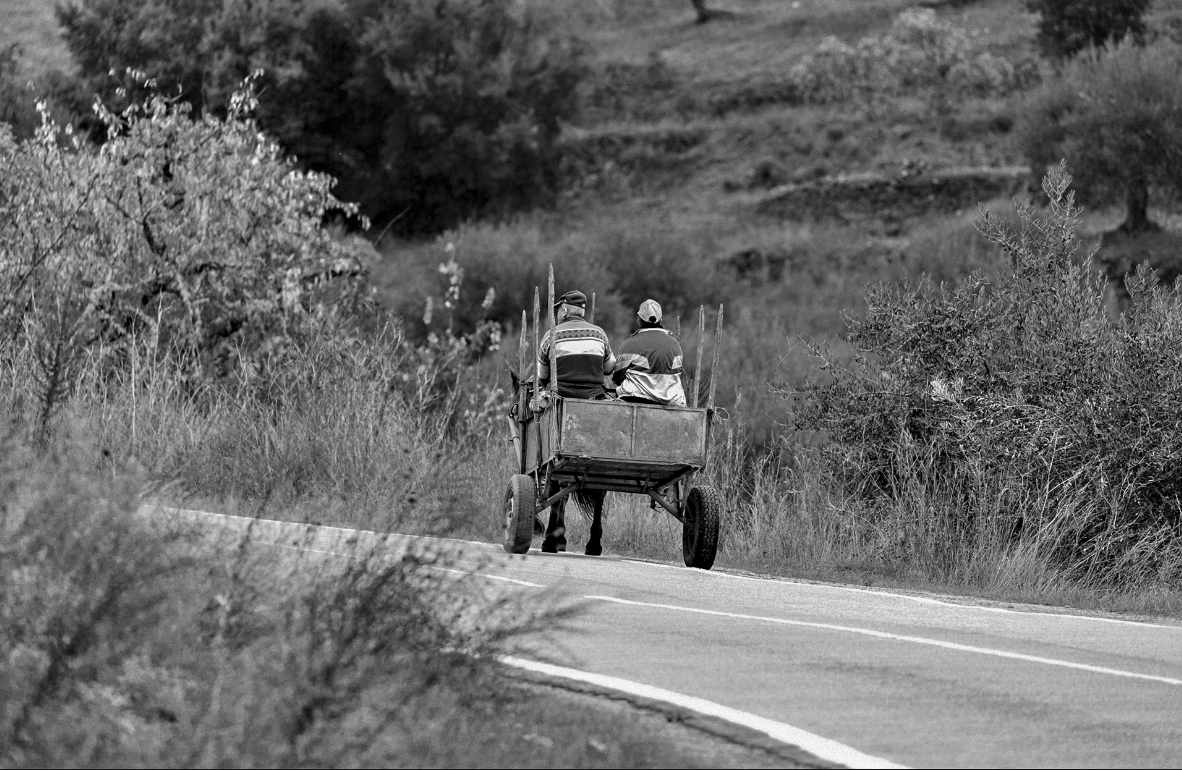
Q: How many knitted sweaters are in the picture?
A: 1